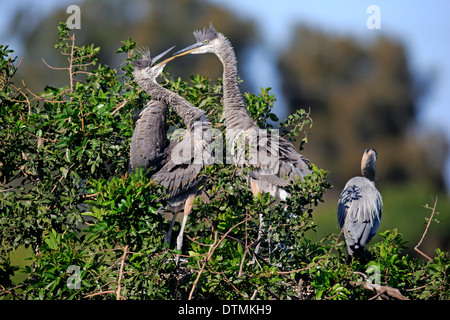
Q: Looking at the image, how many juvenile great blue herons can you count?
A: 2